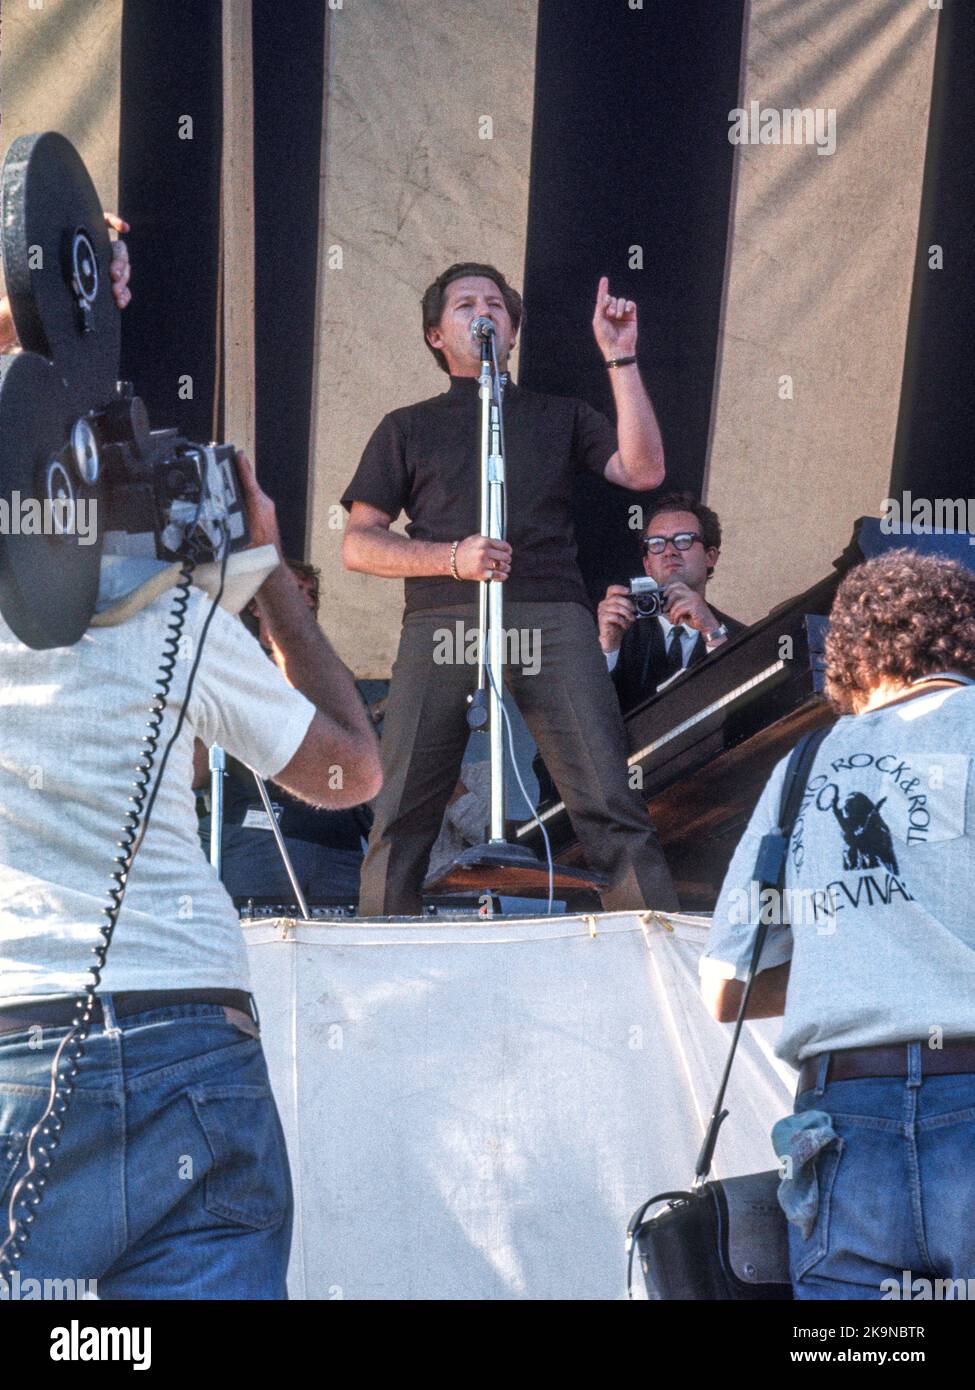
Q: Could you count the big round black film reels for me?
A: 2